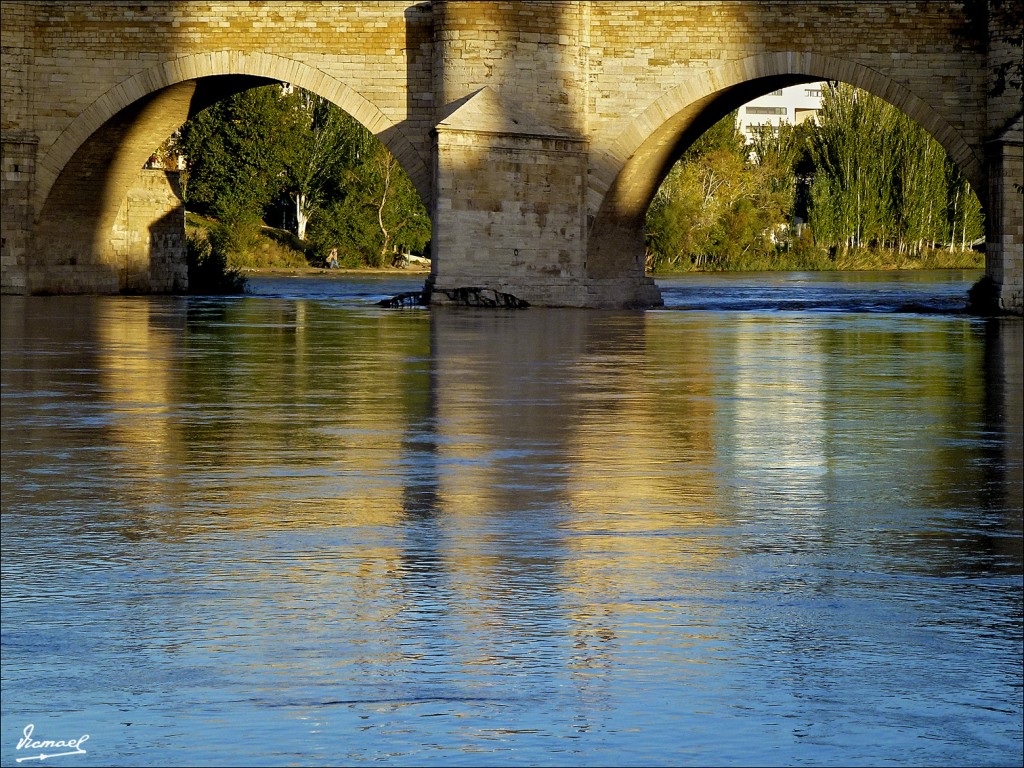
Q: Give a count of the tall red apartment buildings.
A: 0